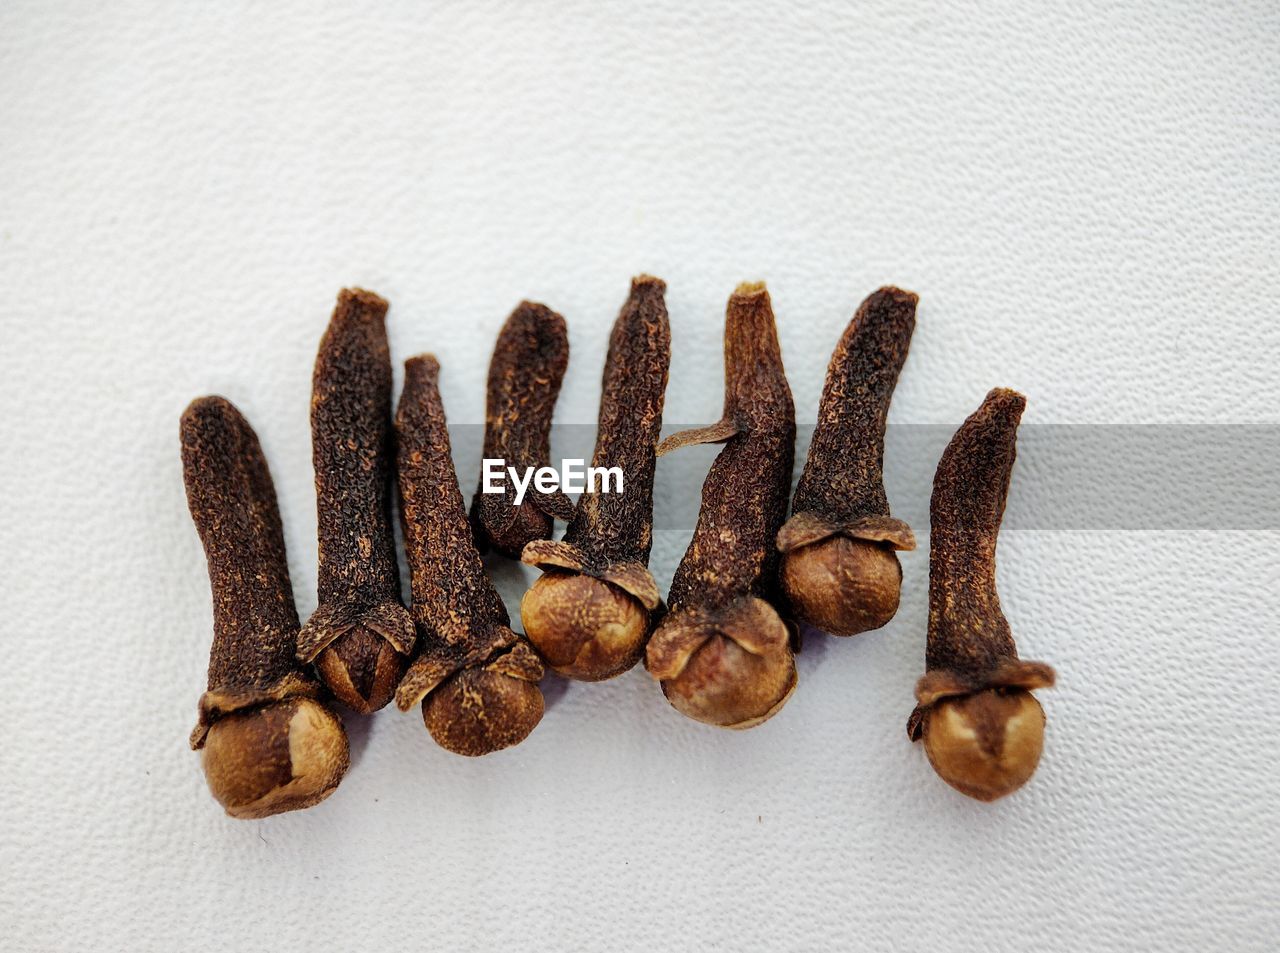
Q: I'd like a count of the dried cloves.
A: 8